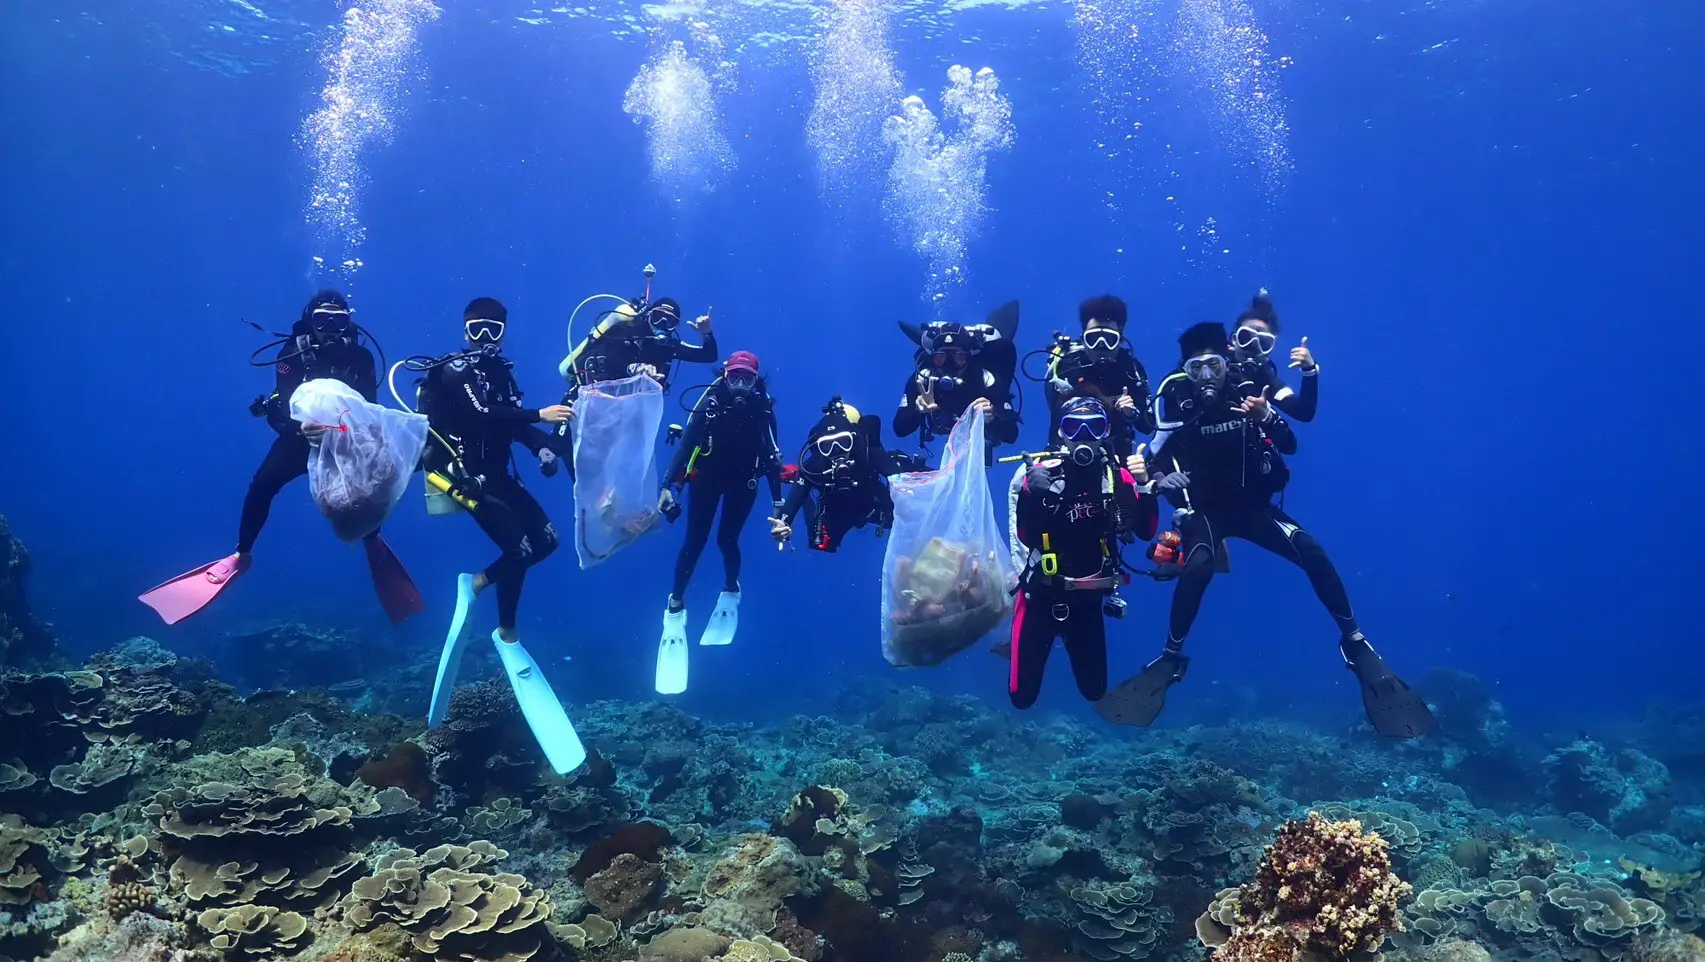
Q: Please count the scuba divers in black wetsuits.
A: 10